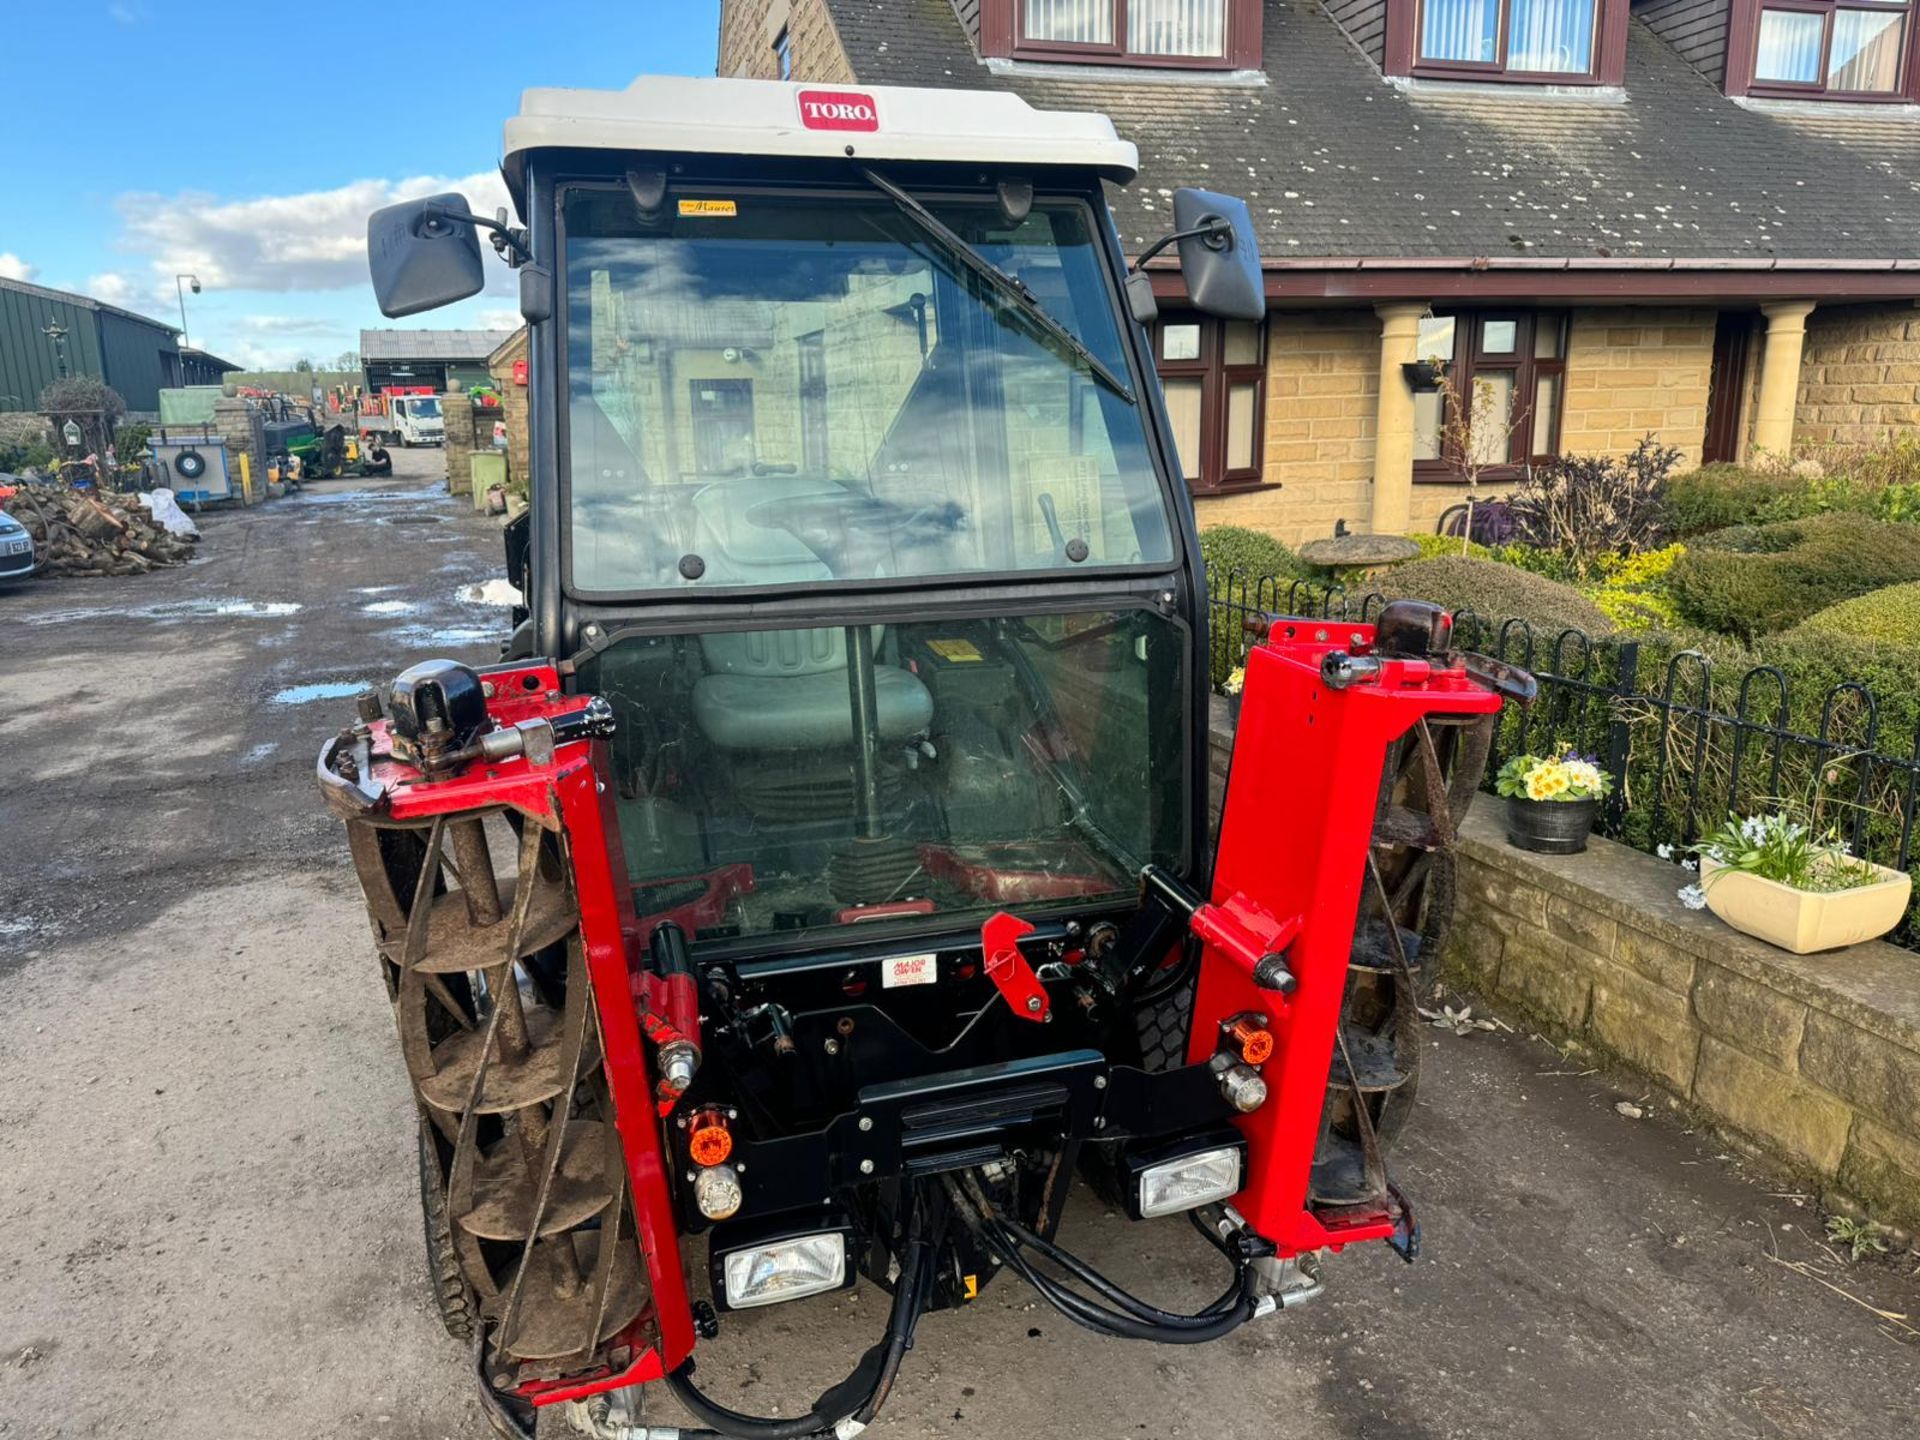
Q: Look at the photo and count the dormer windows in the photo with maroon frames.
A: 3